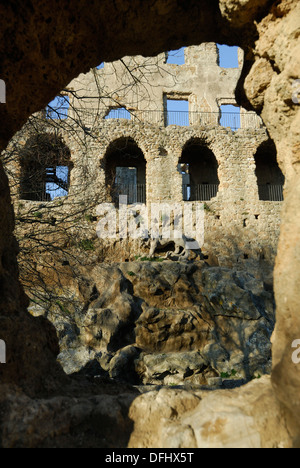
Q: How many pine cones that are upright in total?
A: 0